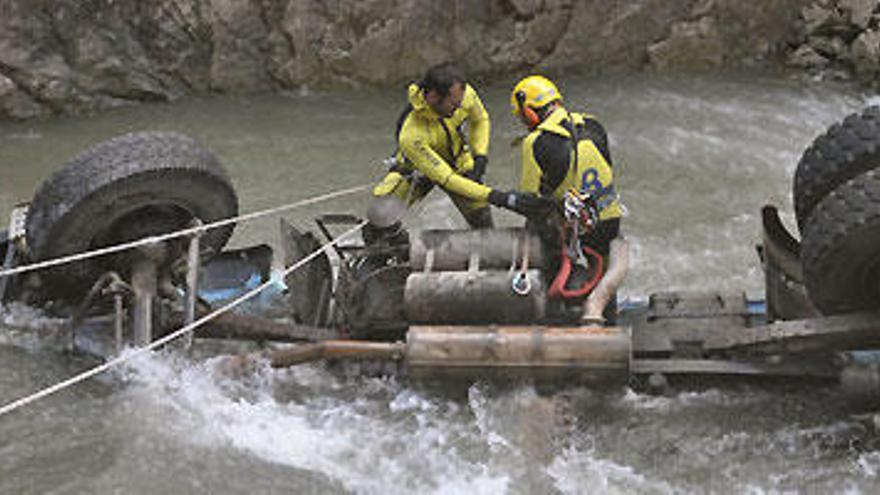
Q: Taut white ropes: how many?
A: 2